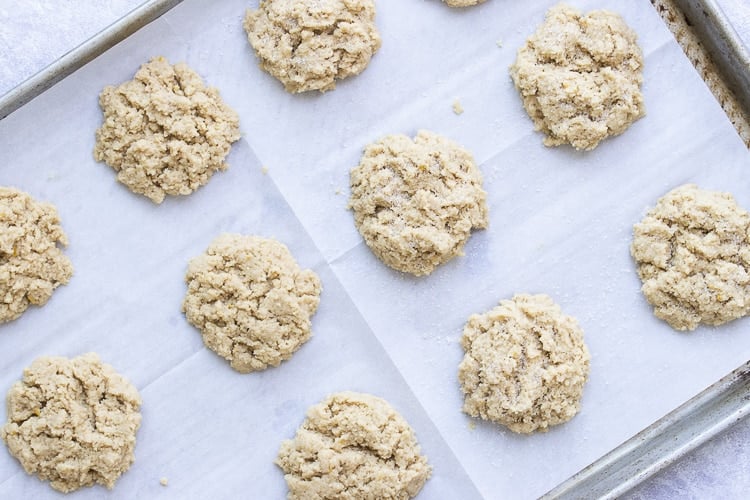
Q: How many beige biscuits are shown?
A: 11